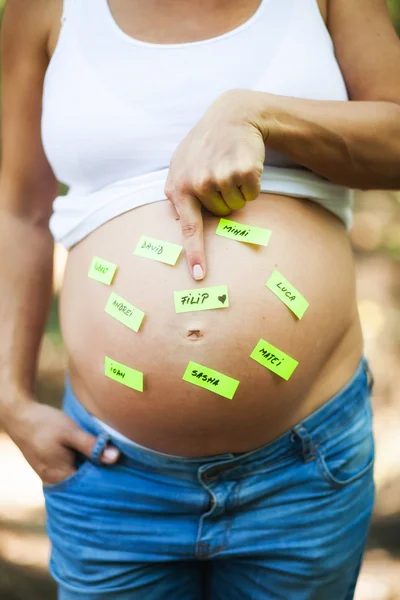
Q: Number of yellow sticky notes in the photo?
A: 9